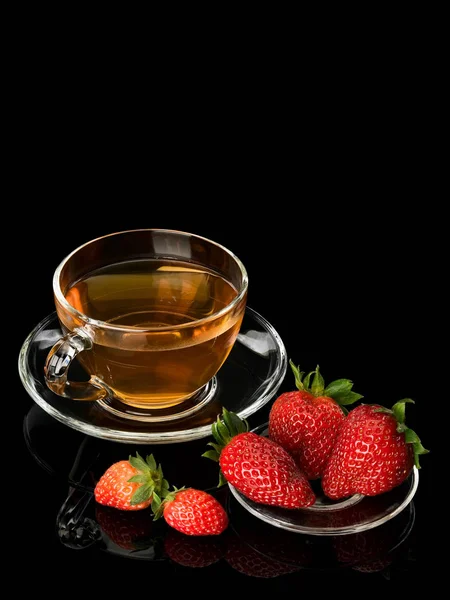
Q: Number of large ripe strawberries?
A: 3